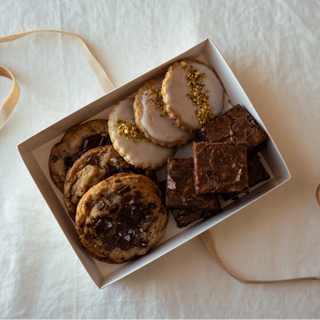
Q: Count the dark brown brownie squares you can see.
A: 5